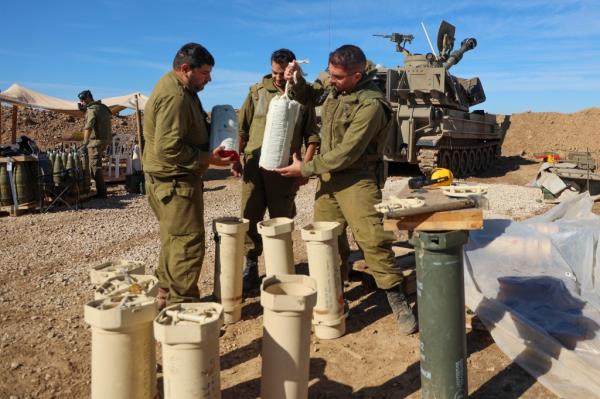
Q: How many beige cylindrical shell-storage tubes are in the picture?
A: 8